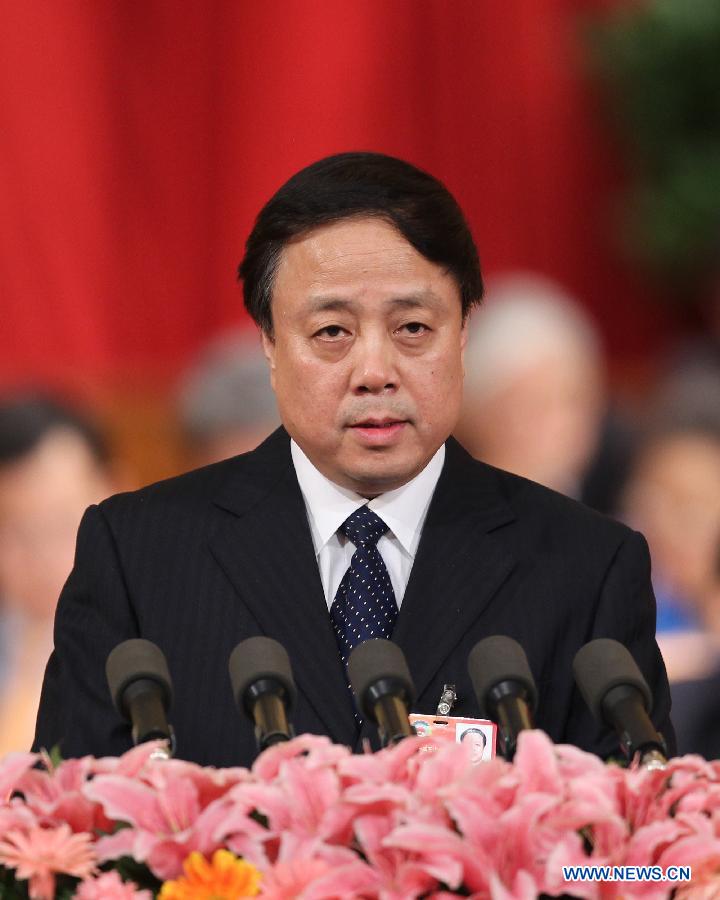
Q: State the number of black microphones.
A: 5